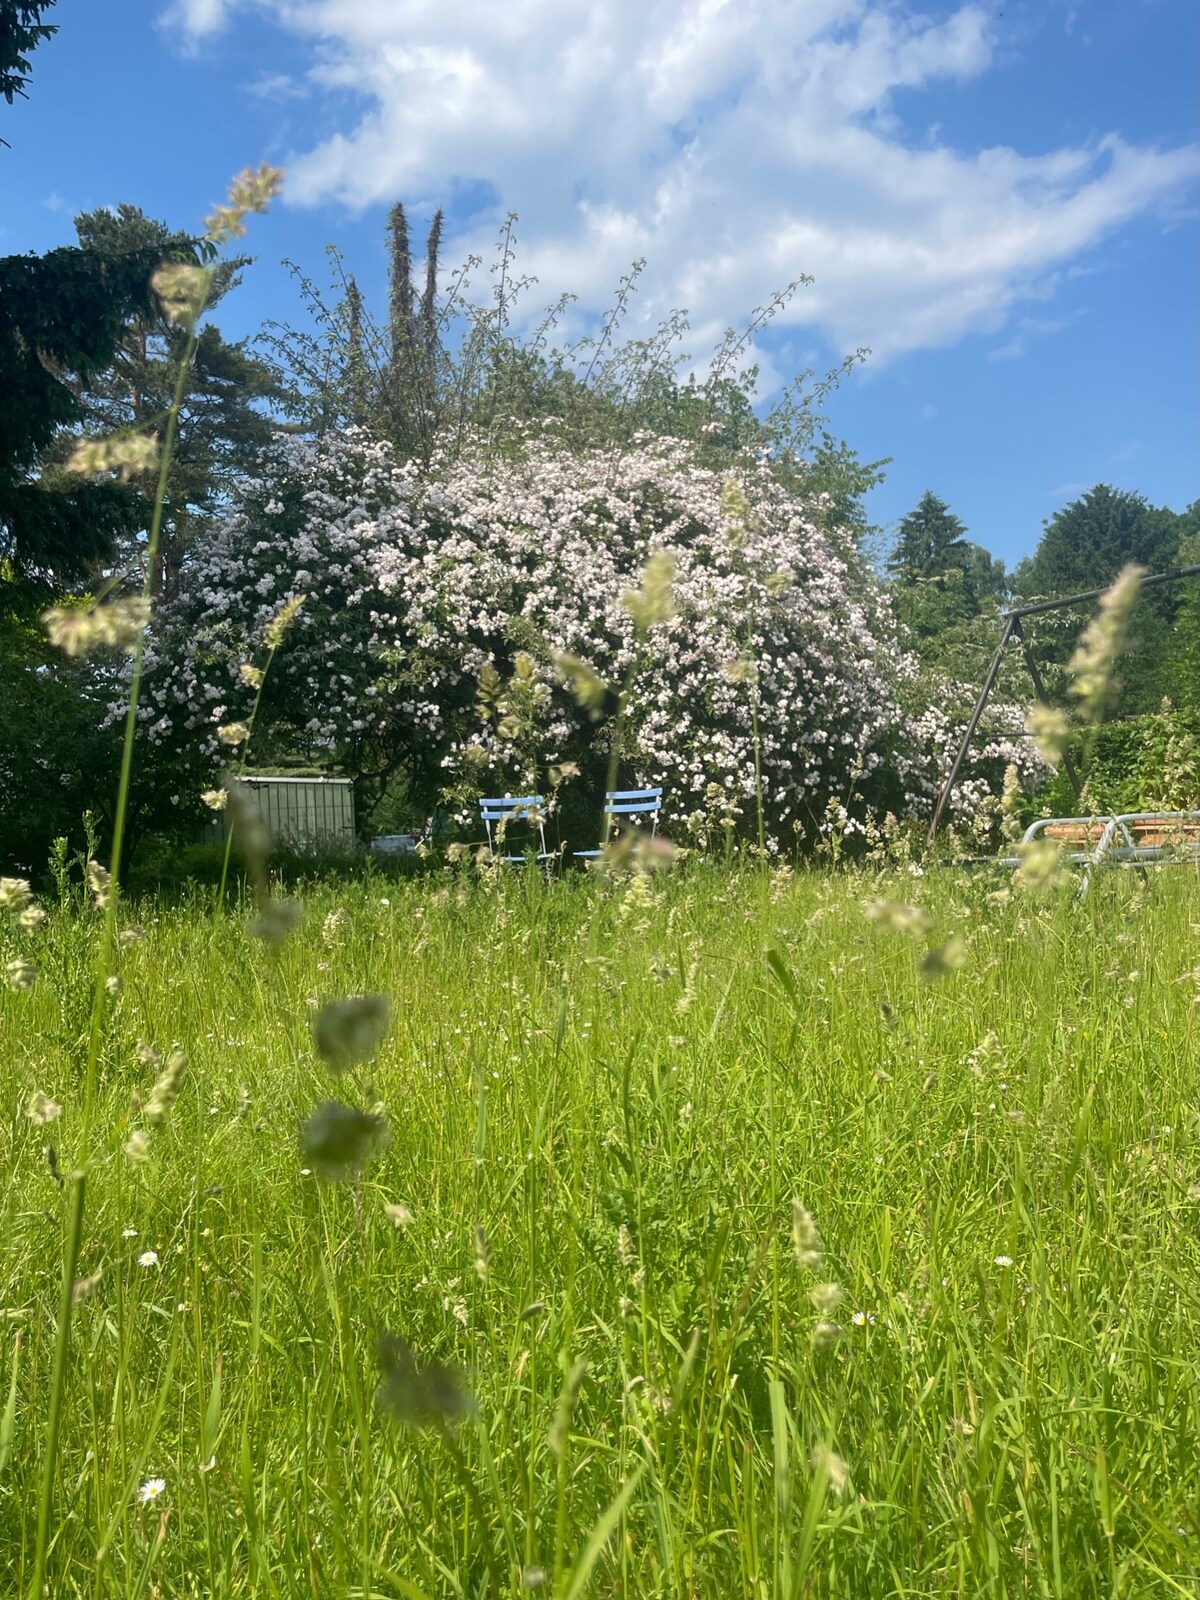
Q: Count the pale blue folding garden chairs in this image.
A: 2